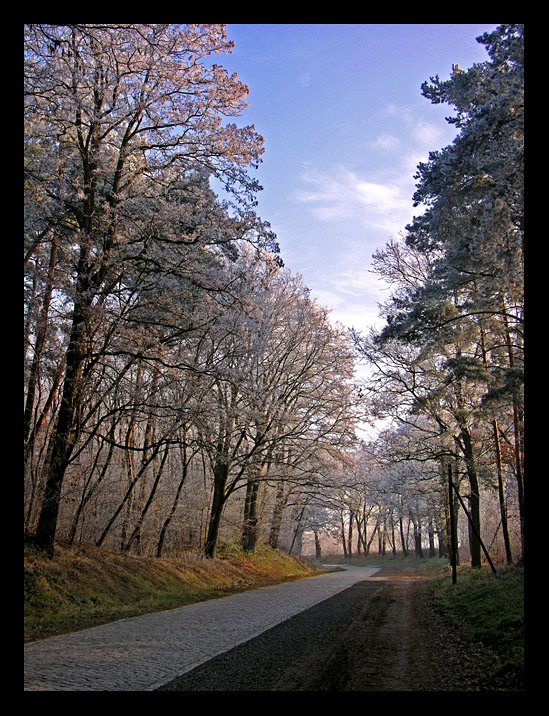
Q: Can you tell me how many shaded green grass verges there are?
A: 1